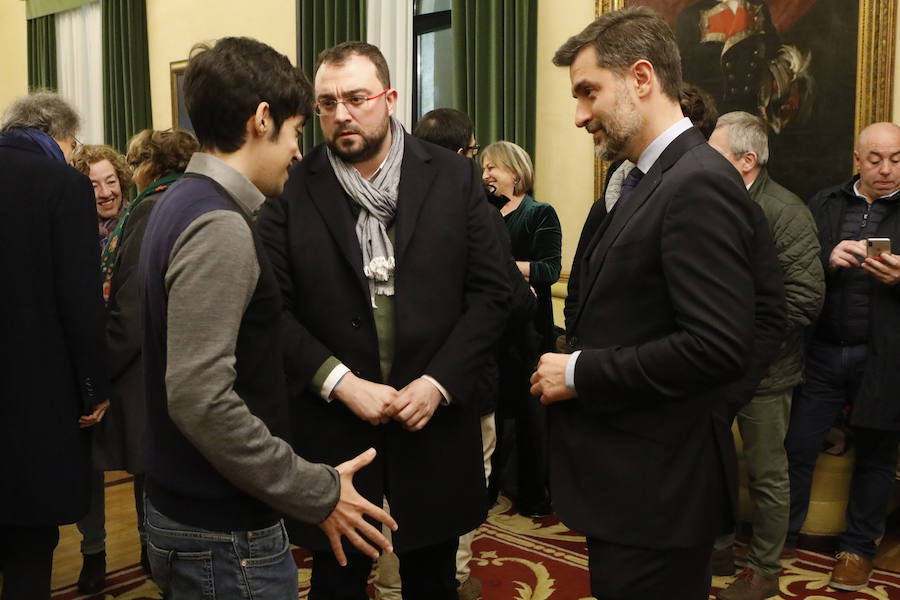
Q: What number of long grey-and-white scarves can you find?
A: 1